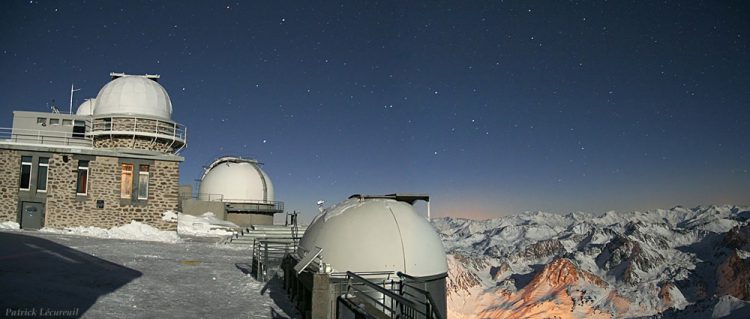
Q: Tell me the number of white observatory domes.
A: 4